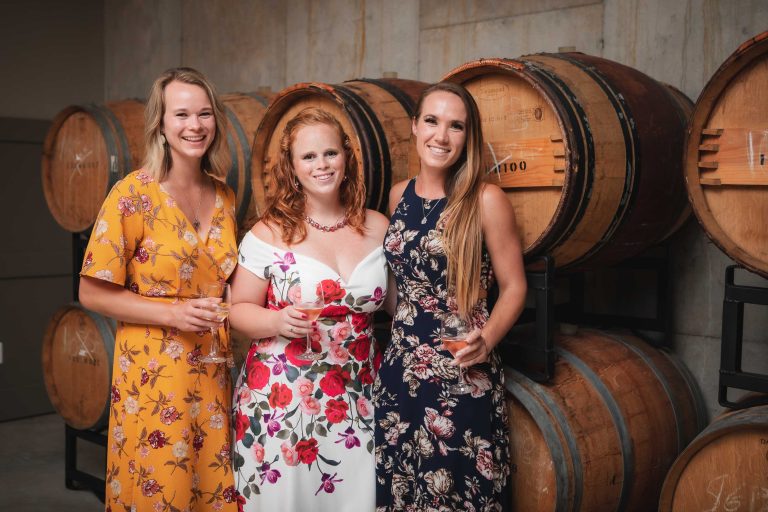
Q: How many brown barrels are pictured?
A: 8